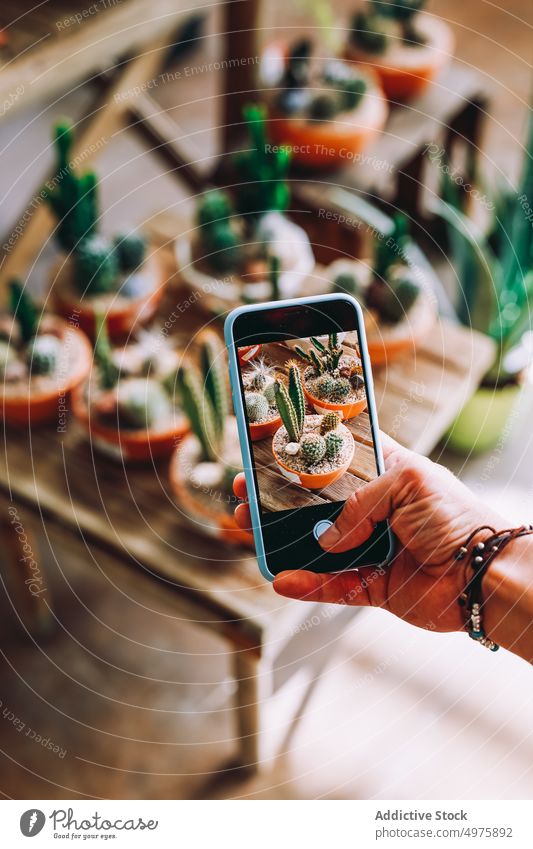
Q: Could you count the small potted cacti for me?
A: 8